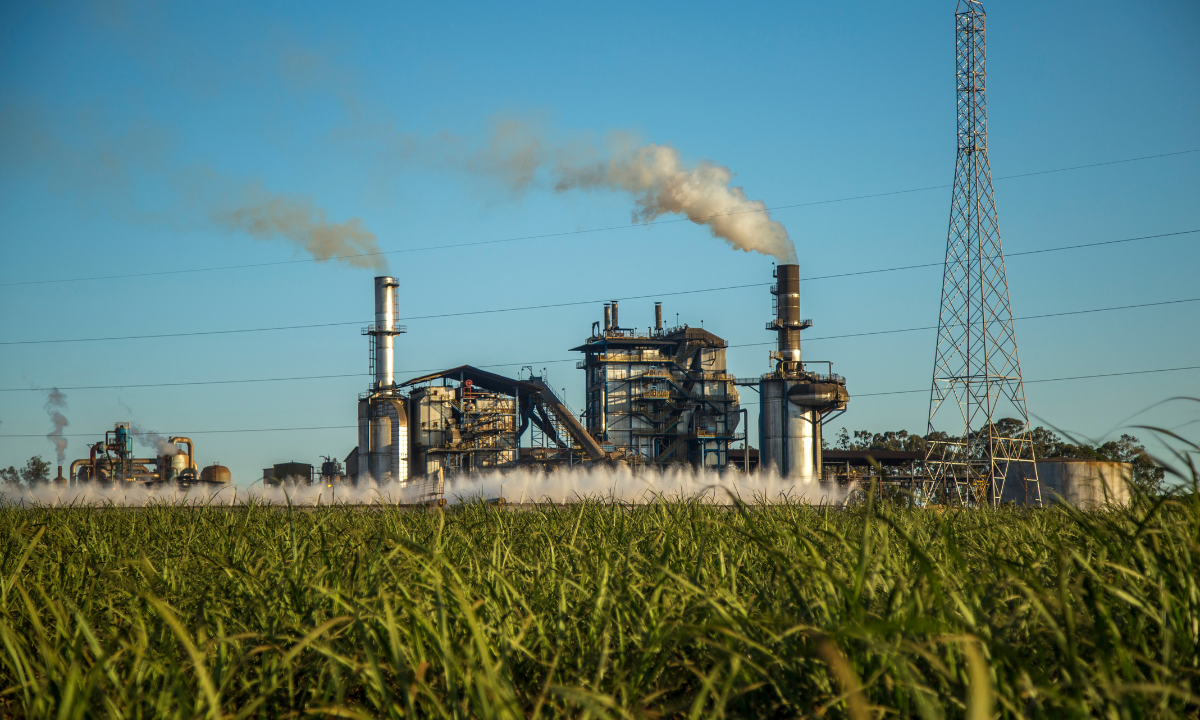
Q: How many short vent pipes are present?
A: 3